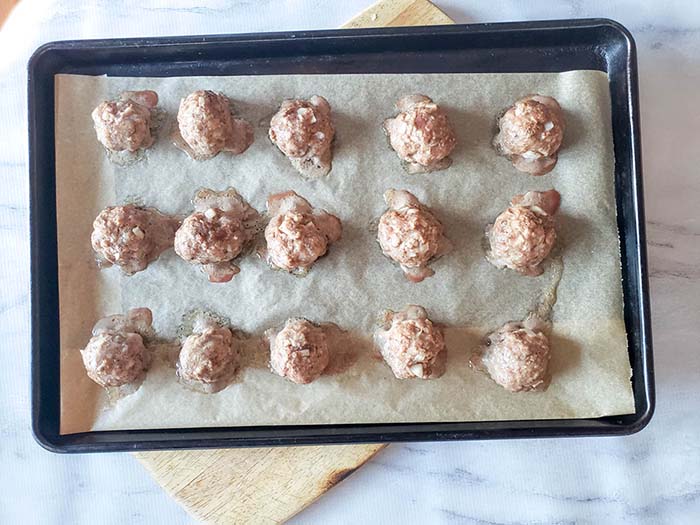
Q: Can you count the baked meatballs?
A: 15